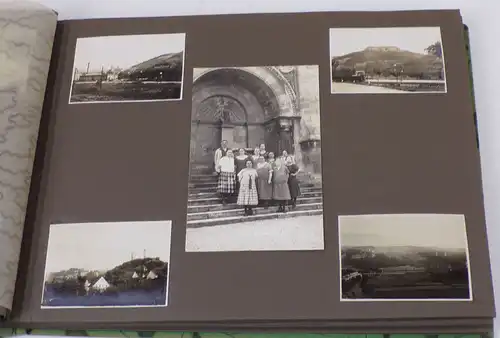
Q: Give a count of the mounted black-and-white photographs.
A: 5